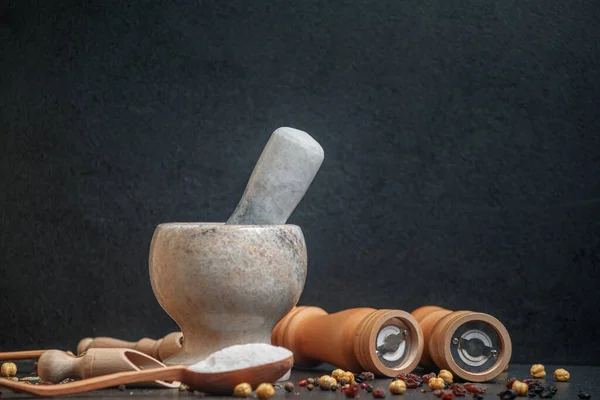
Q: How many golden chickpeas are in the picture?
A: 12